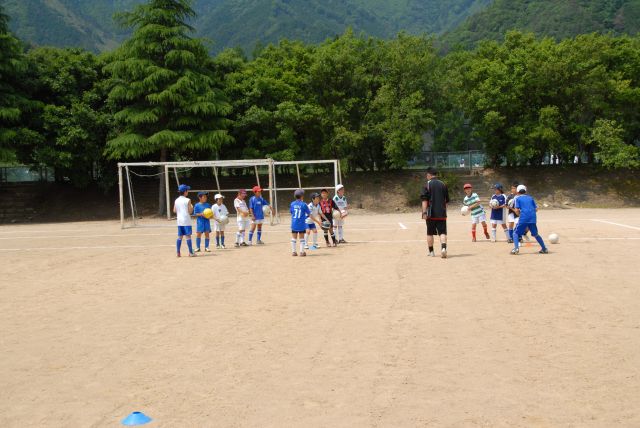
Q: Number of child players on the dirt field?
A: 13